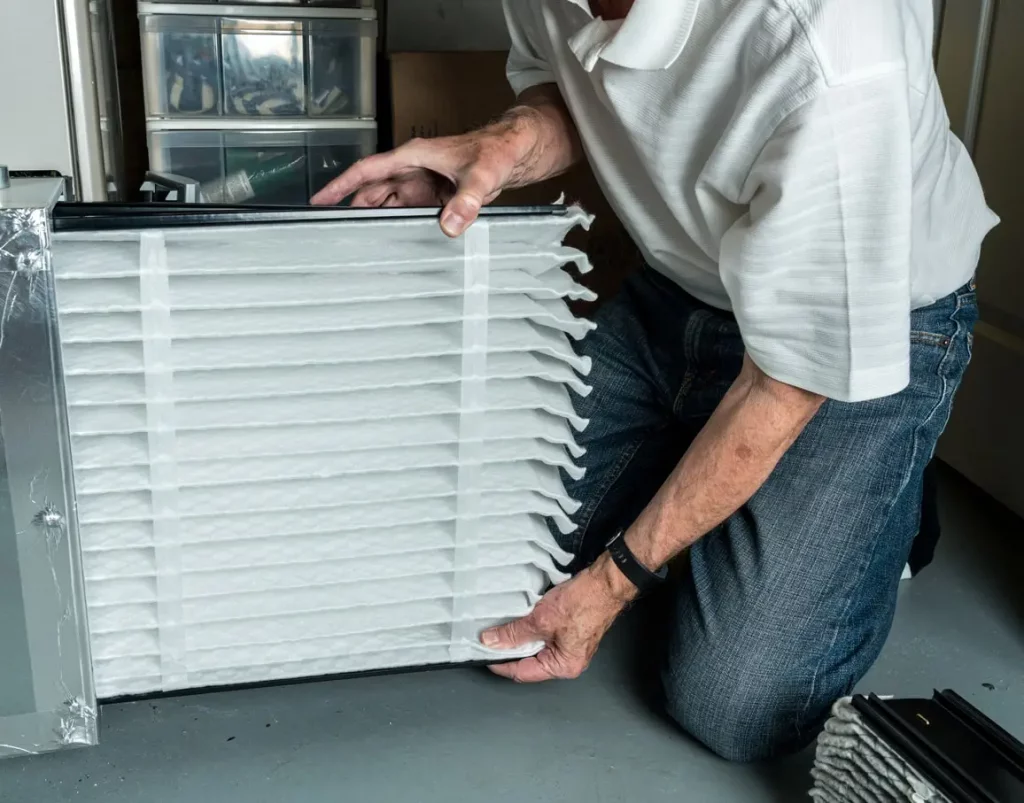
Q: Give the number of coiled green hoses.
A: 0